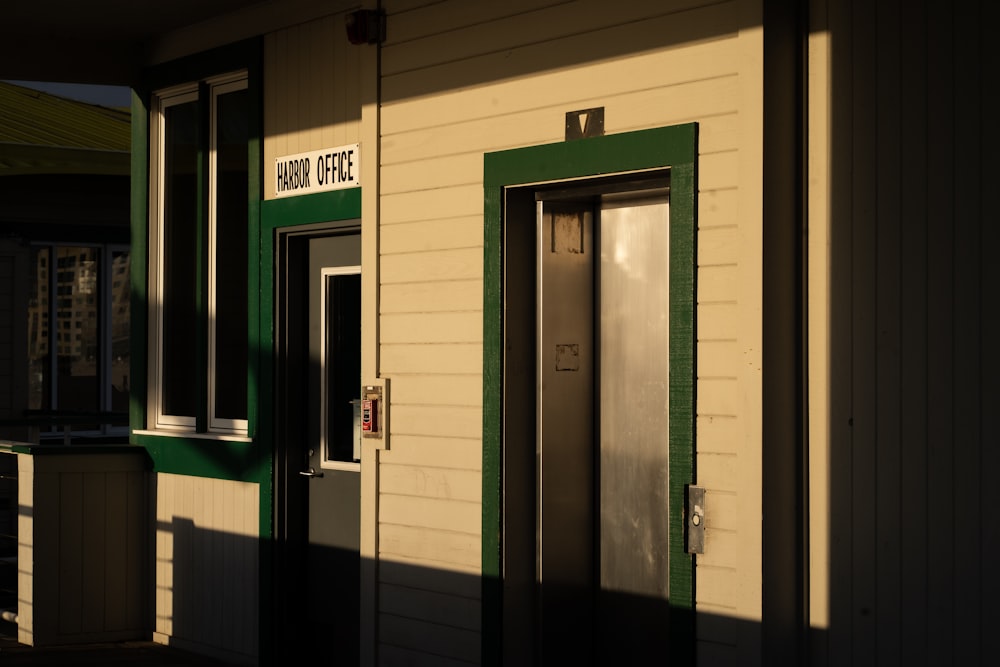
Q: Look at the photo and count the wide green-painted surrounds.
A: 3